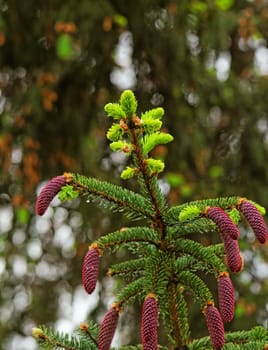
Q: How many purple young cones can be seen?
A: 9